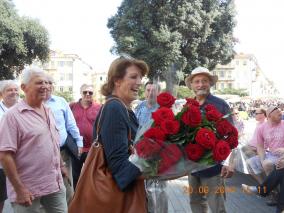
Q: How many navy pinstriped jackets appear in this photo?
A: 1